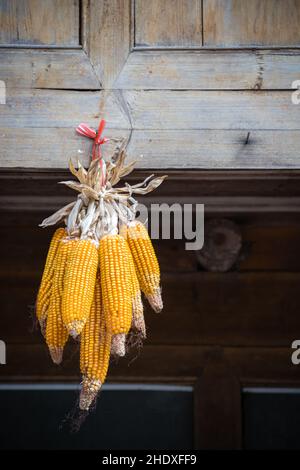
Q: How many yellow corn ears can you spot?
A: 7